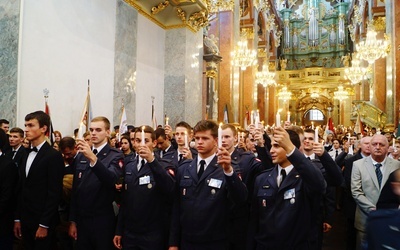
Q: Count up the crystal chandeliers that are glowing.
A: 6